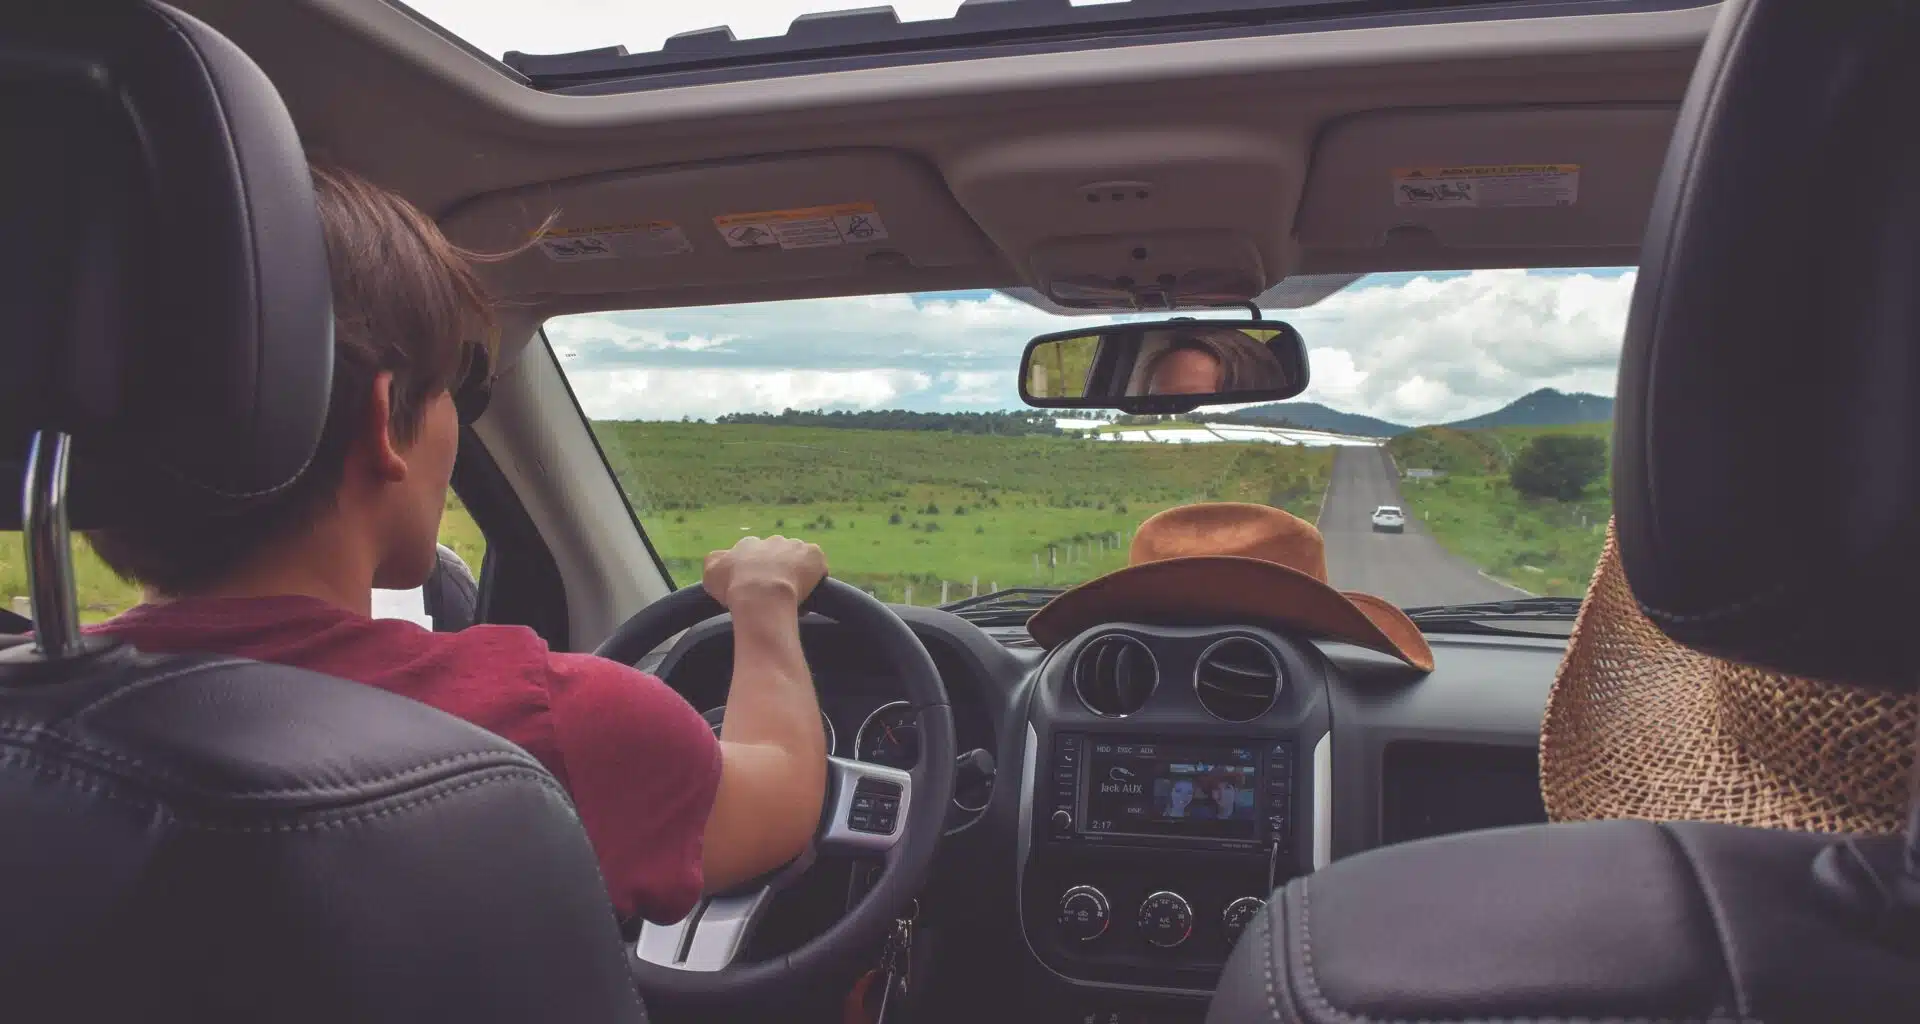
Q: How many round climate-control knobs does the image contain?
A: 3